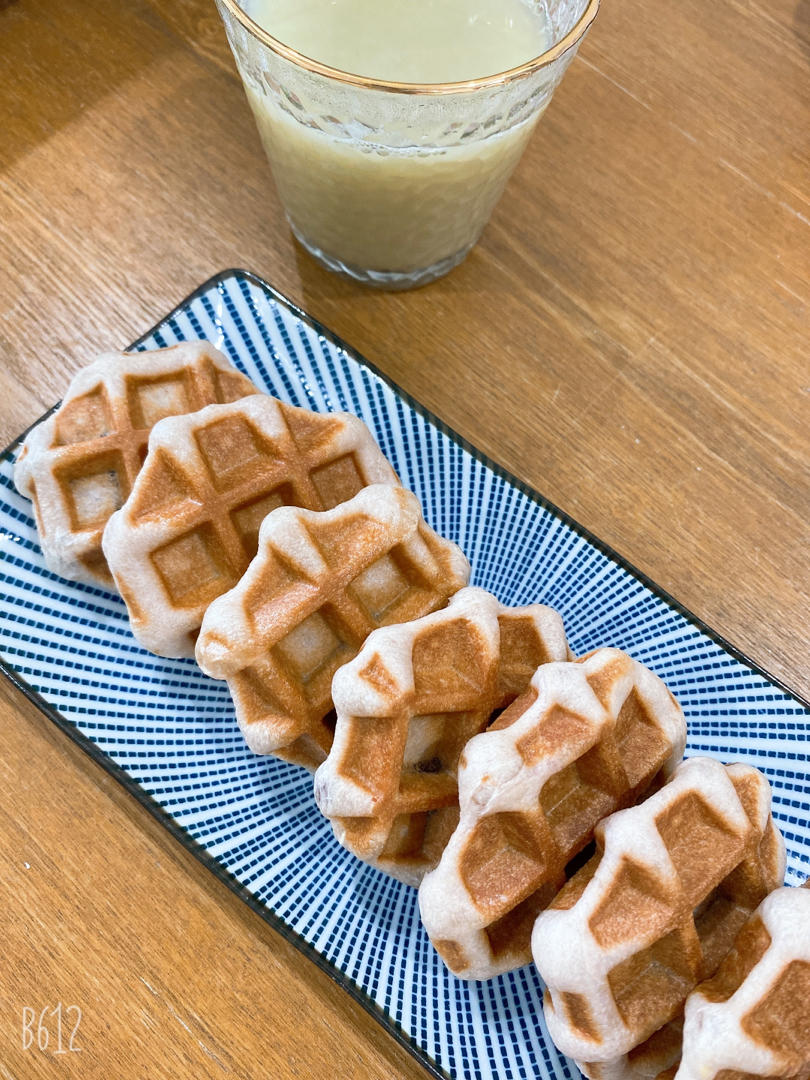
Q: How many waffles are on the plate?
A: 7